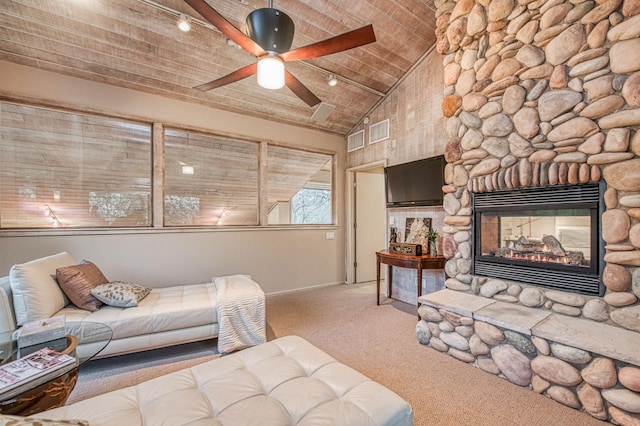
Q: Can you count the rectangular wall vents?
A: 2